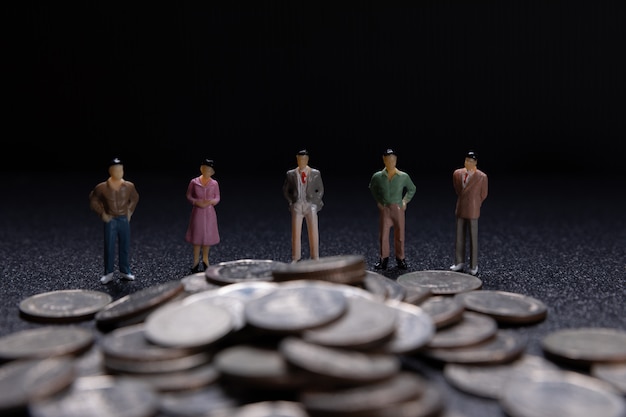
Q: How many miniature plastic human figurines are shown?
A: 5